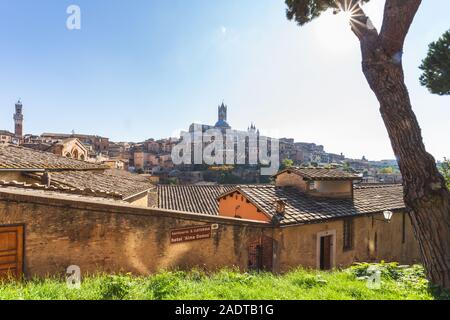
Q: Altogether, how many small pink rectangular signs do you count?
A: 0